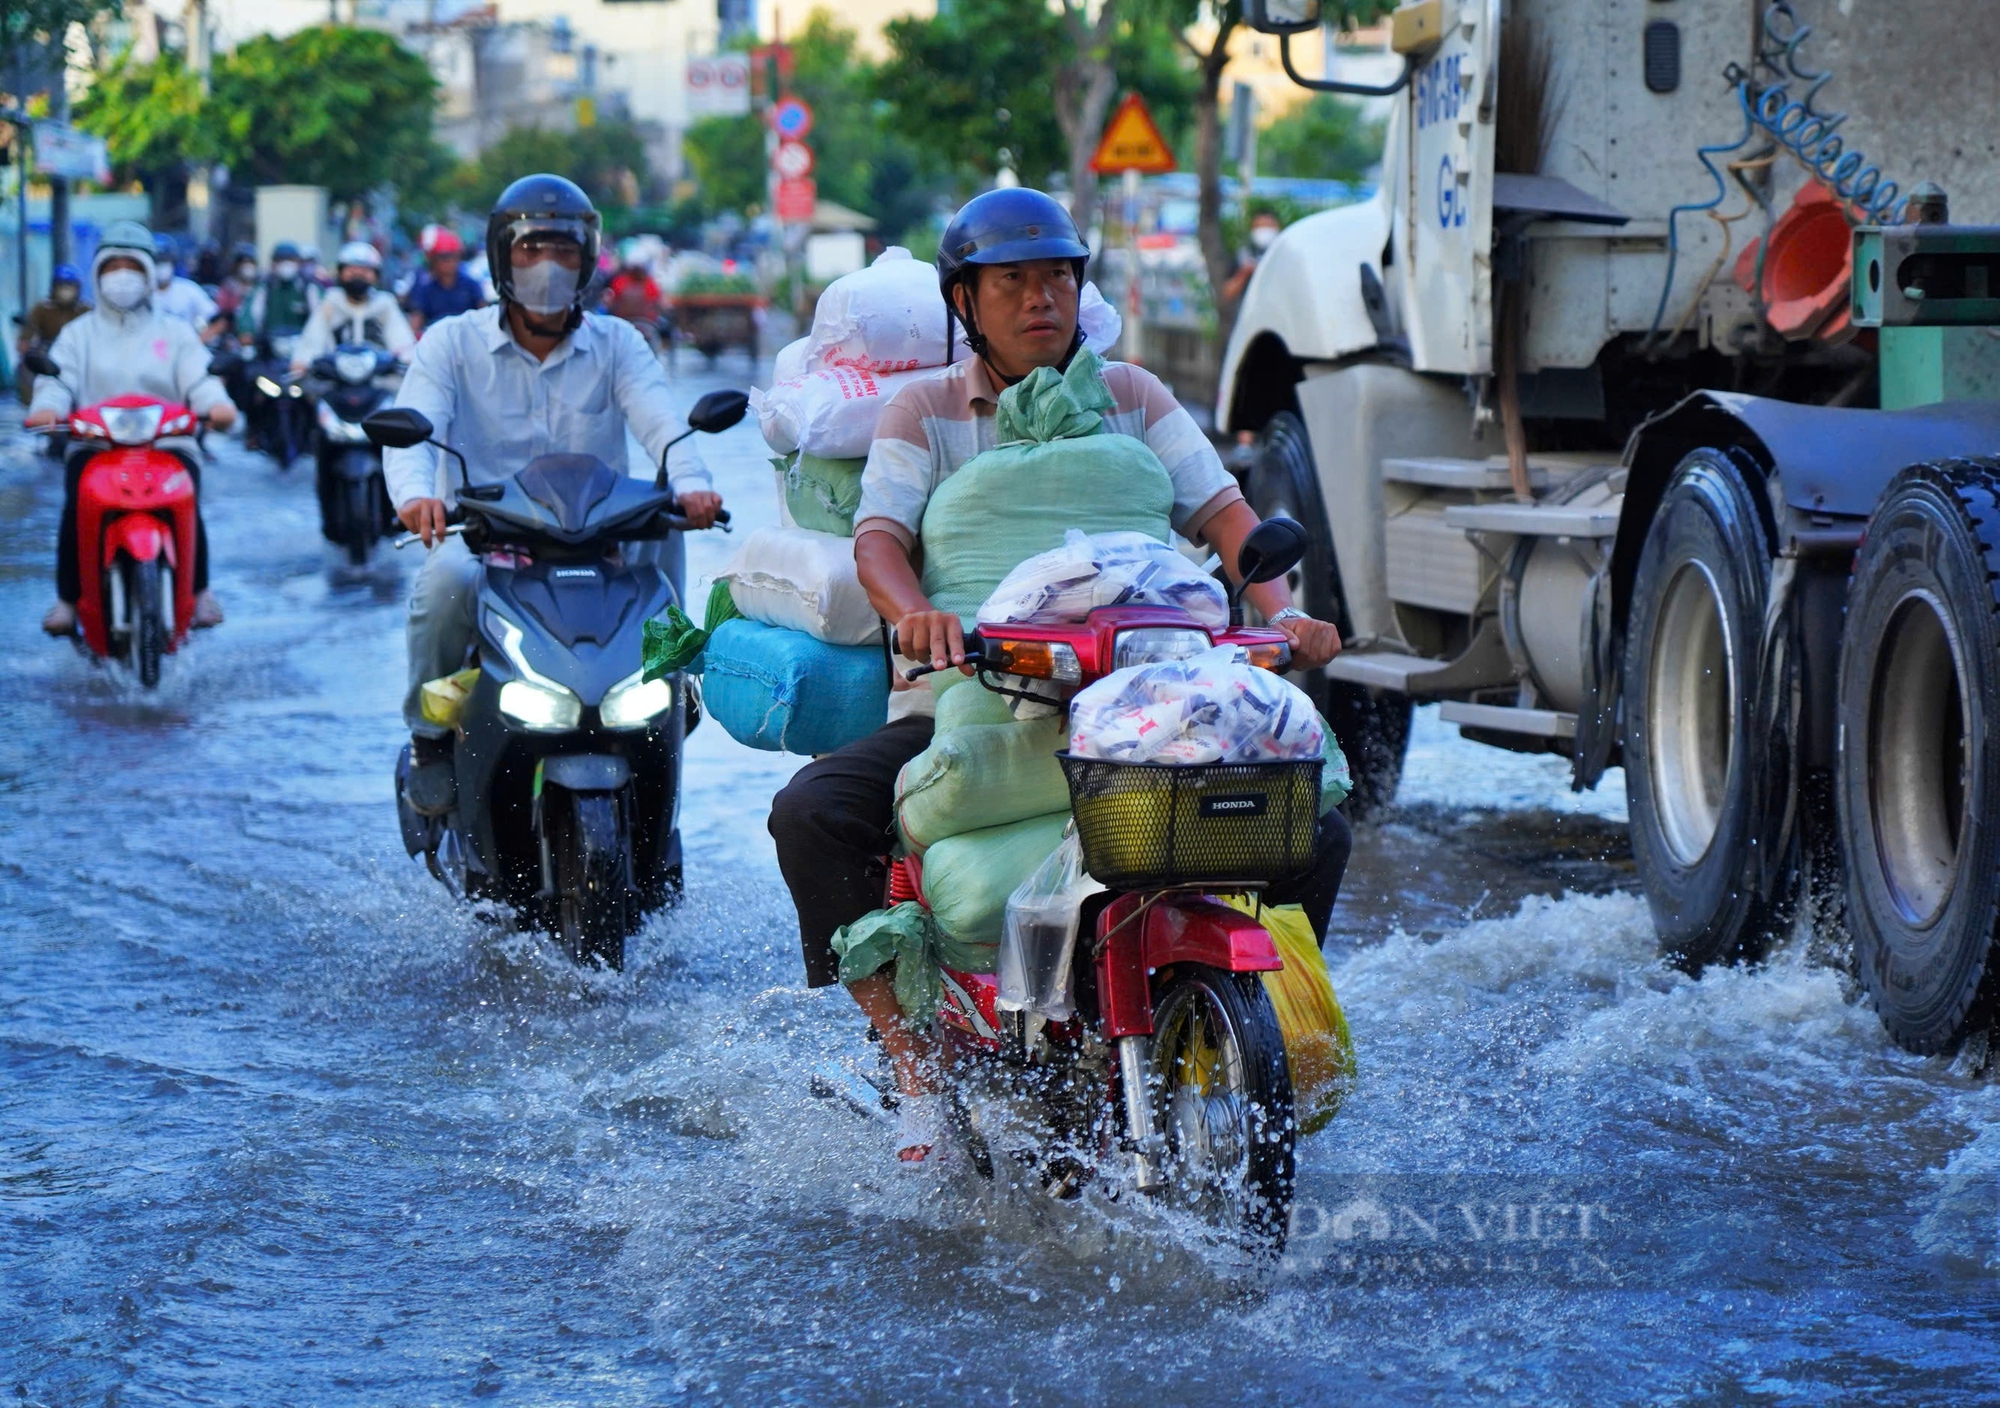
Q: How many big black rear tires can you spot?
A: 2